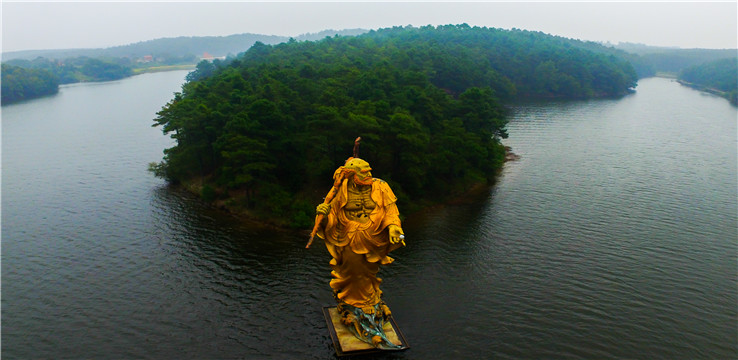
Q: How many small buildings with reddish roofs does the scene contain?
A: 2